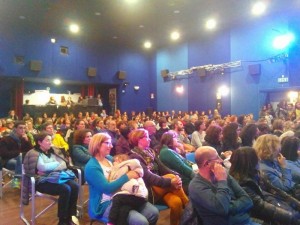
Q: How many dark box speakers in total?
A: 6